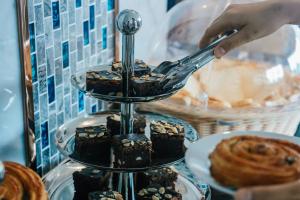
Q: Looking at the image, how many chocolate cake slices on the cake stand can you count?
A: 11